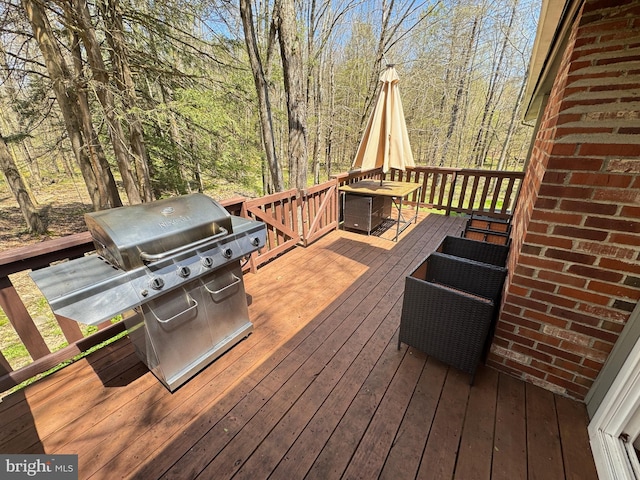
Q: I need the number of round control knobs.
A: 5